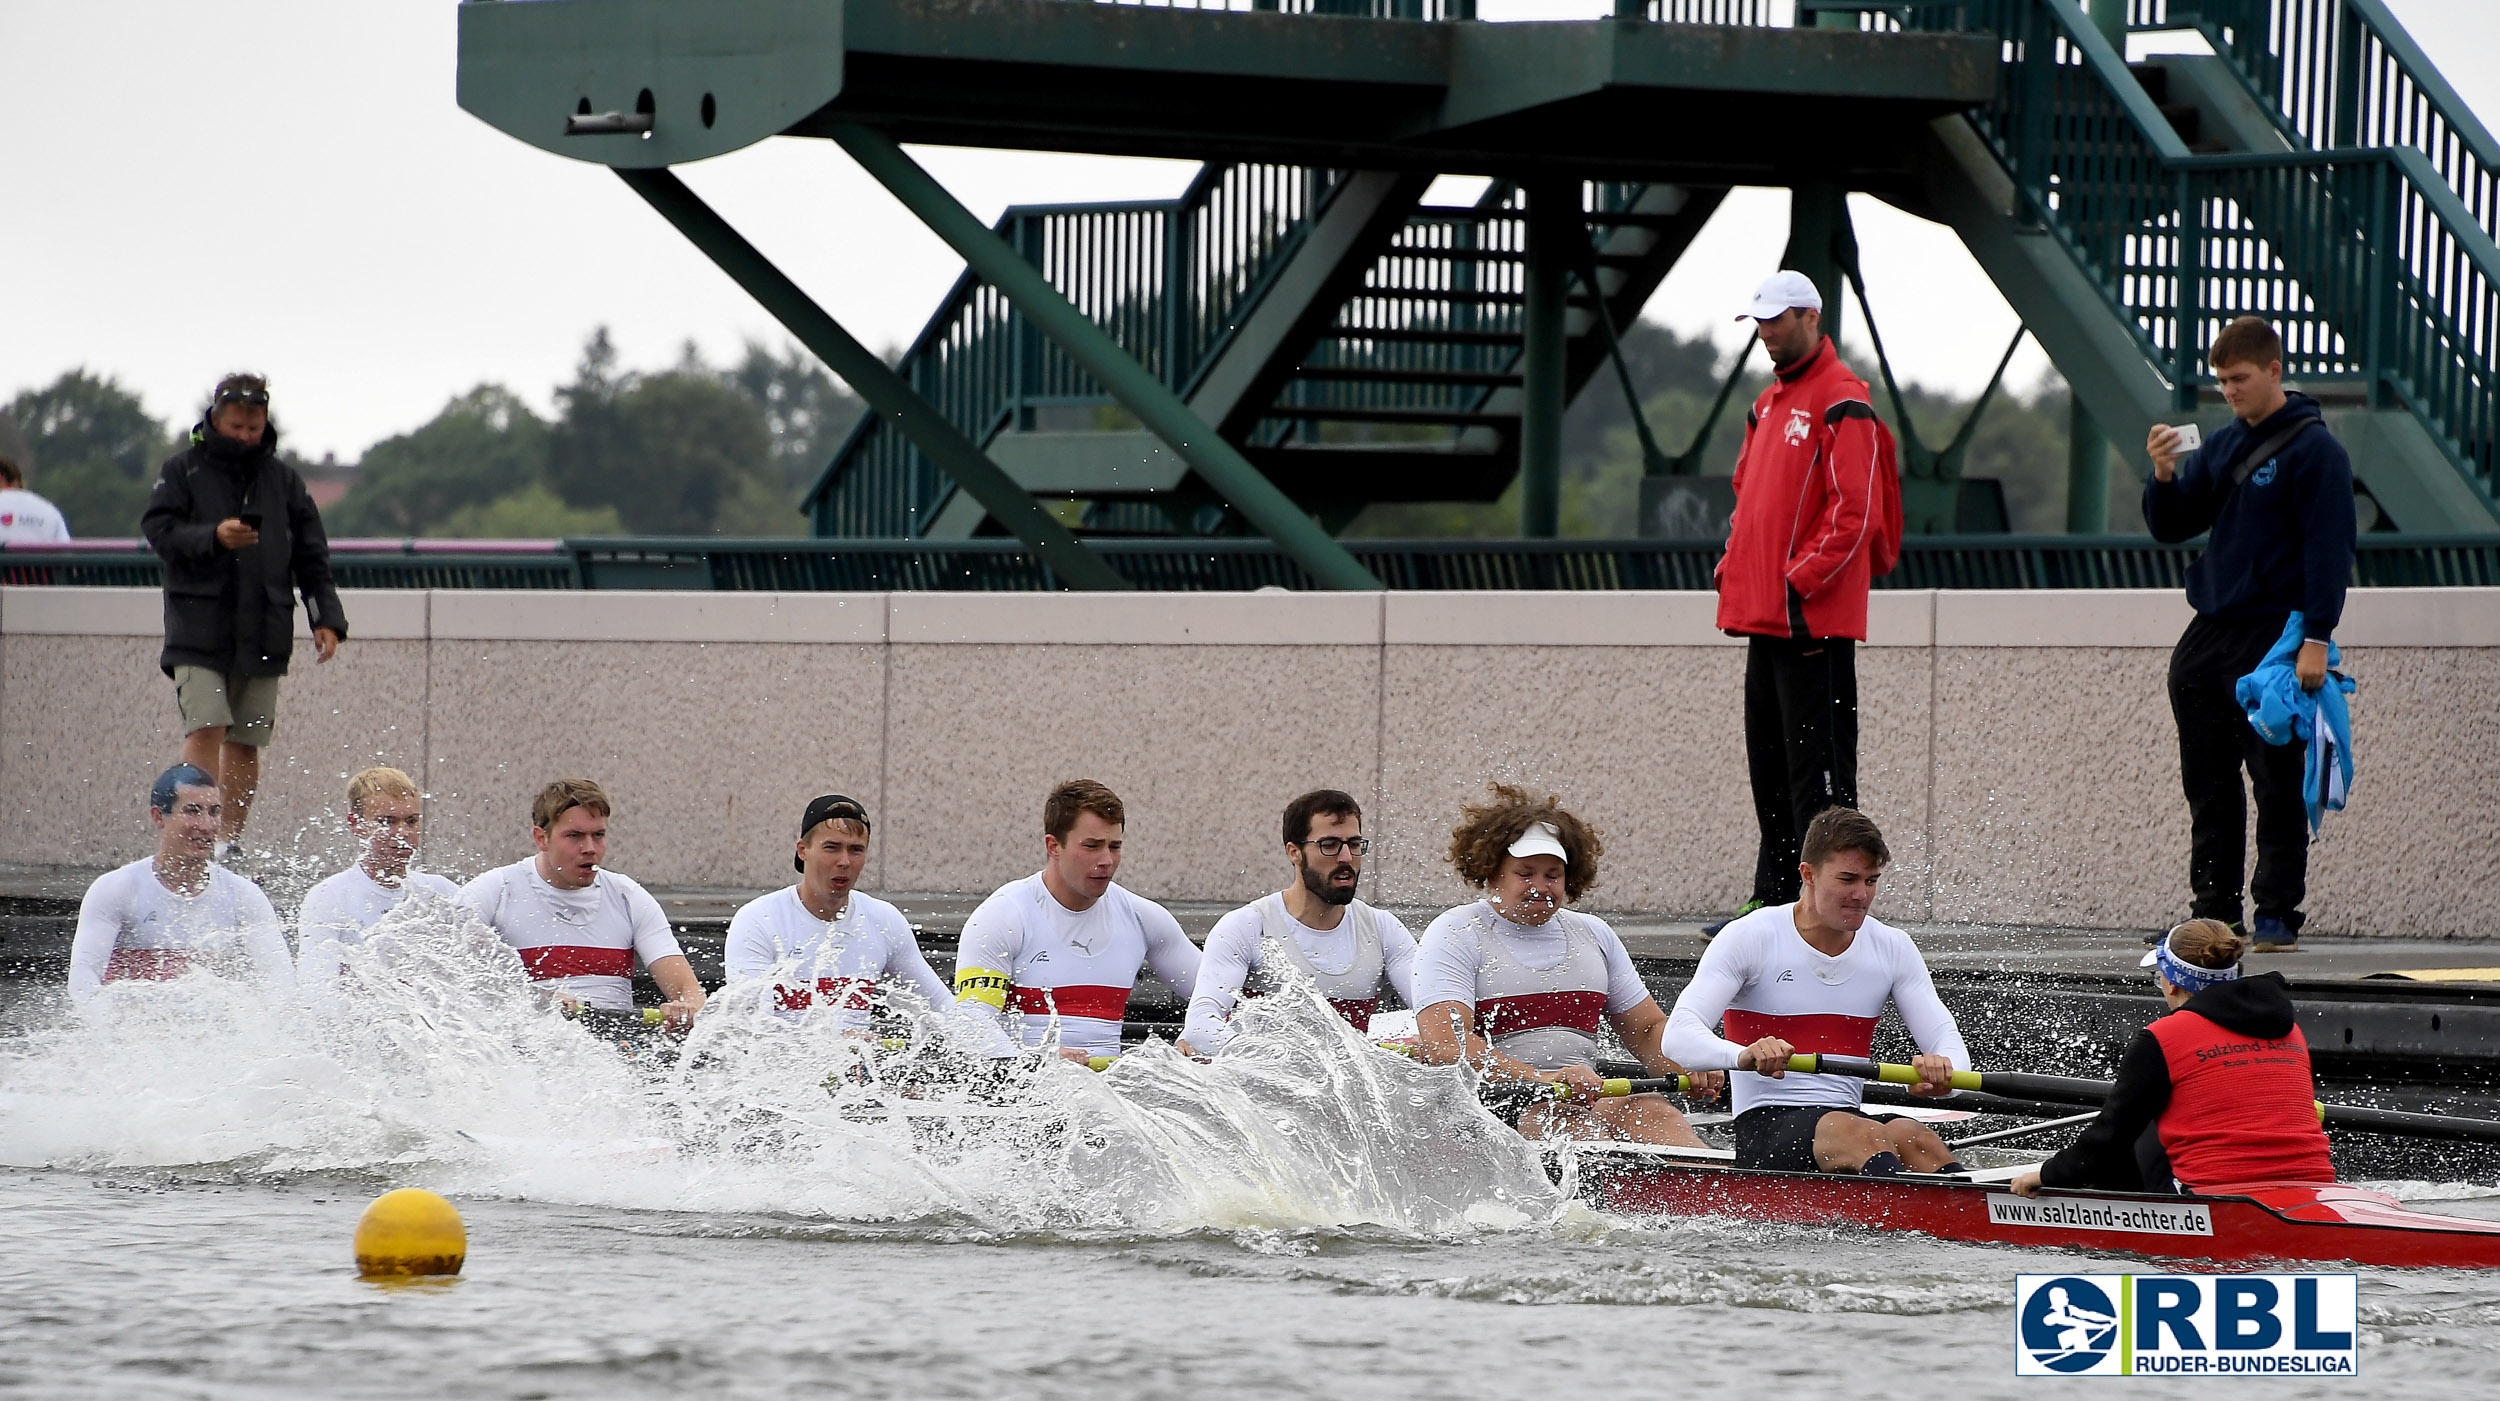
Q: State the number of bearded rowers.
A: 1